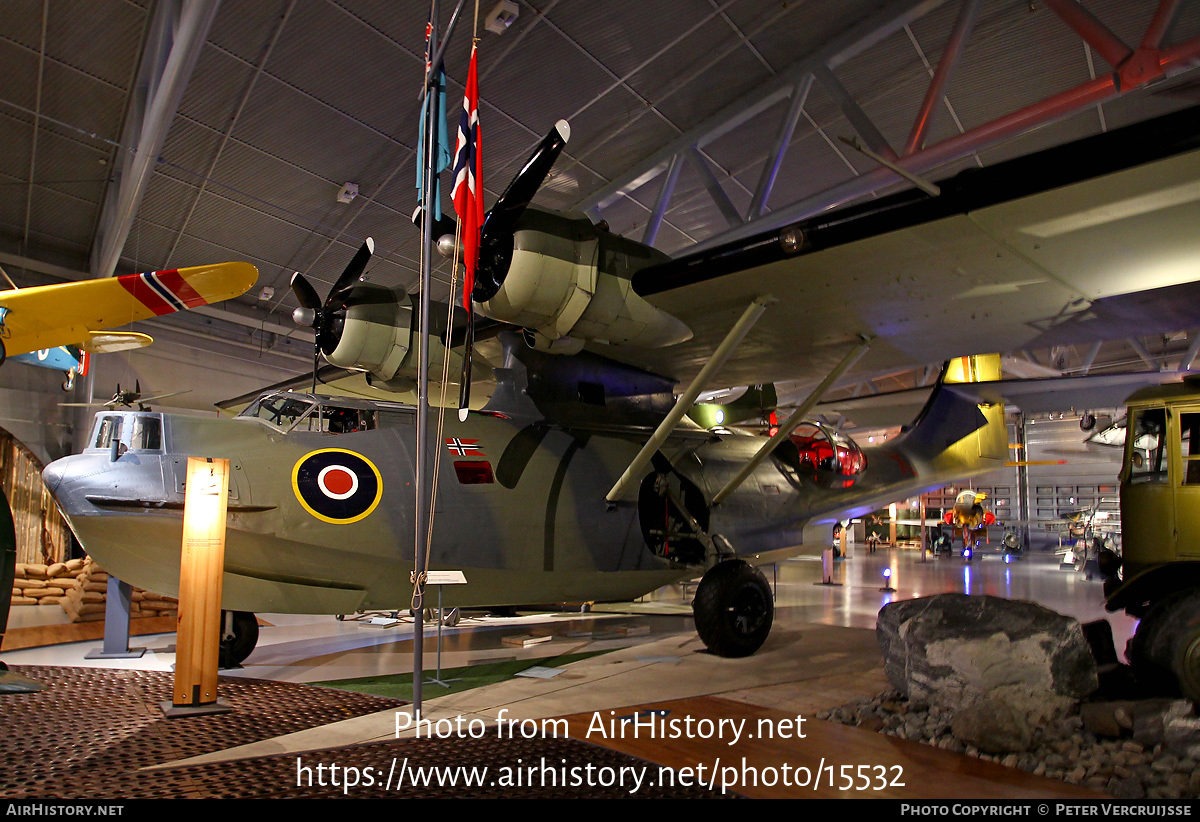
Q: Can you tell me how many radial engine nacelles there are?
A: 2